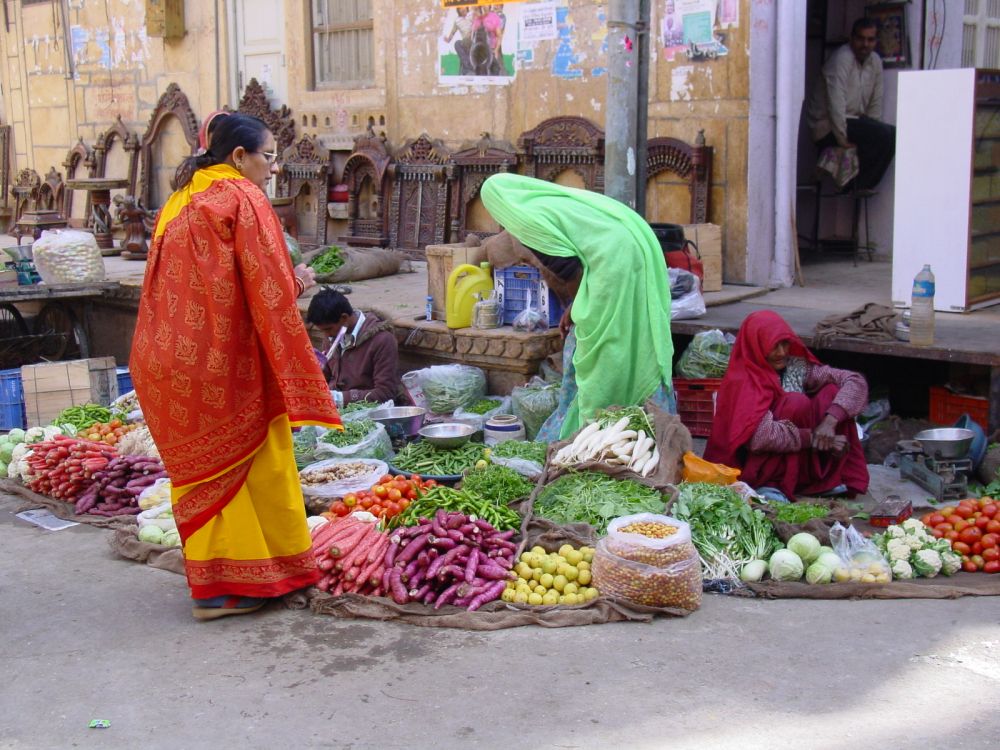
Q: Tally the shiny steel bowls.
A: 3